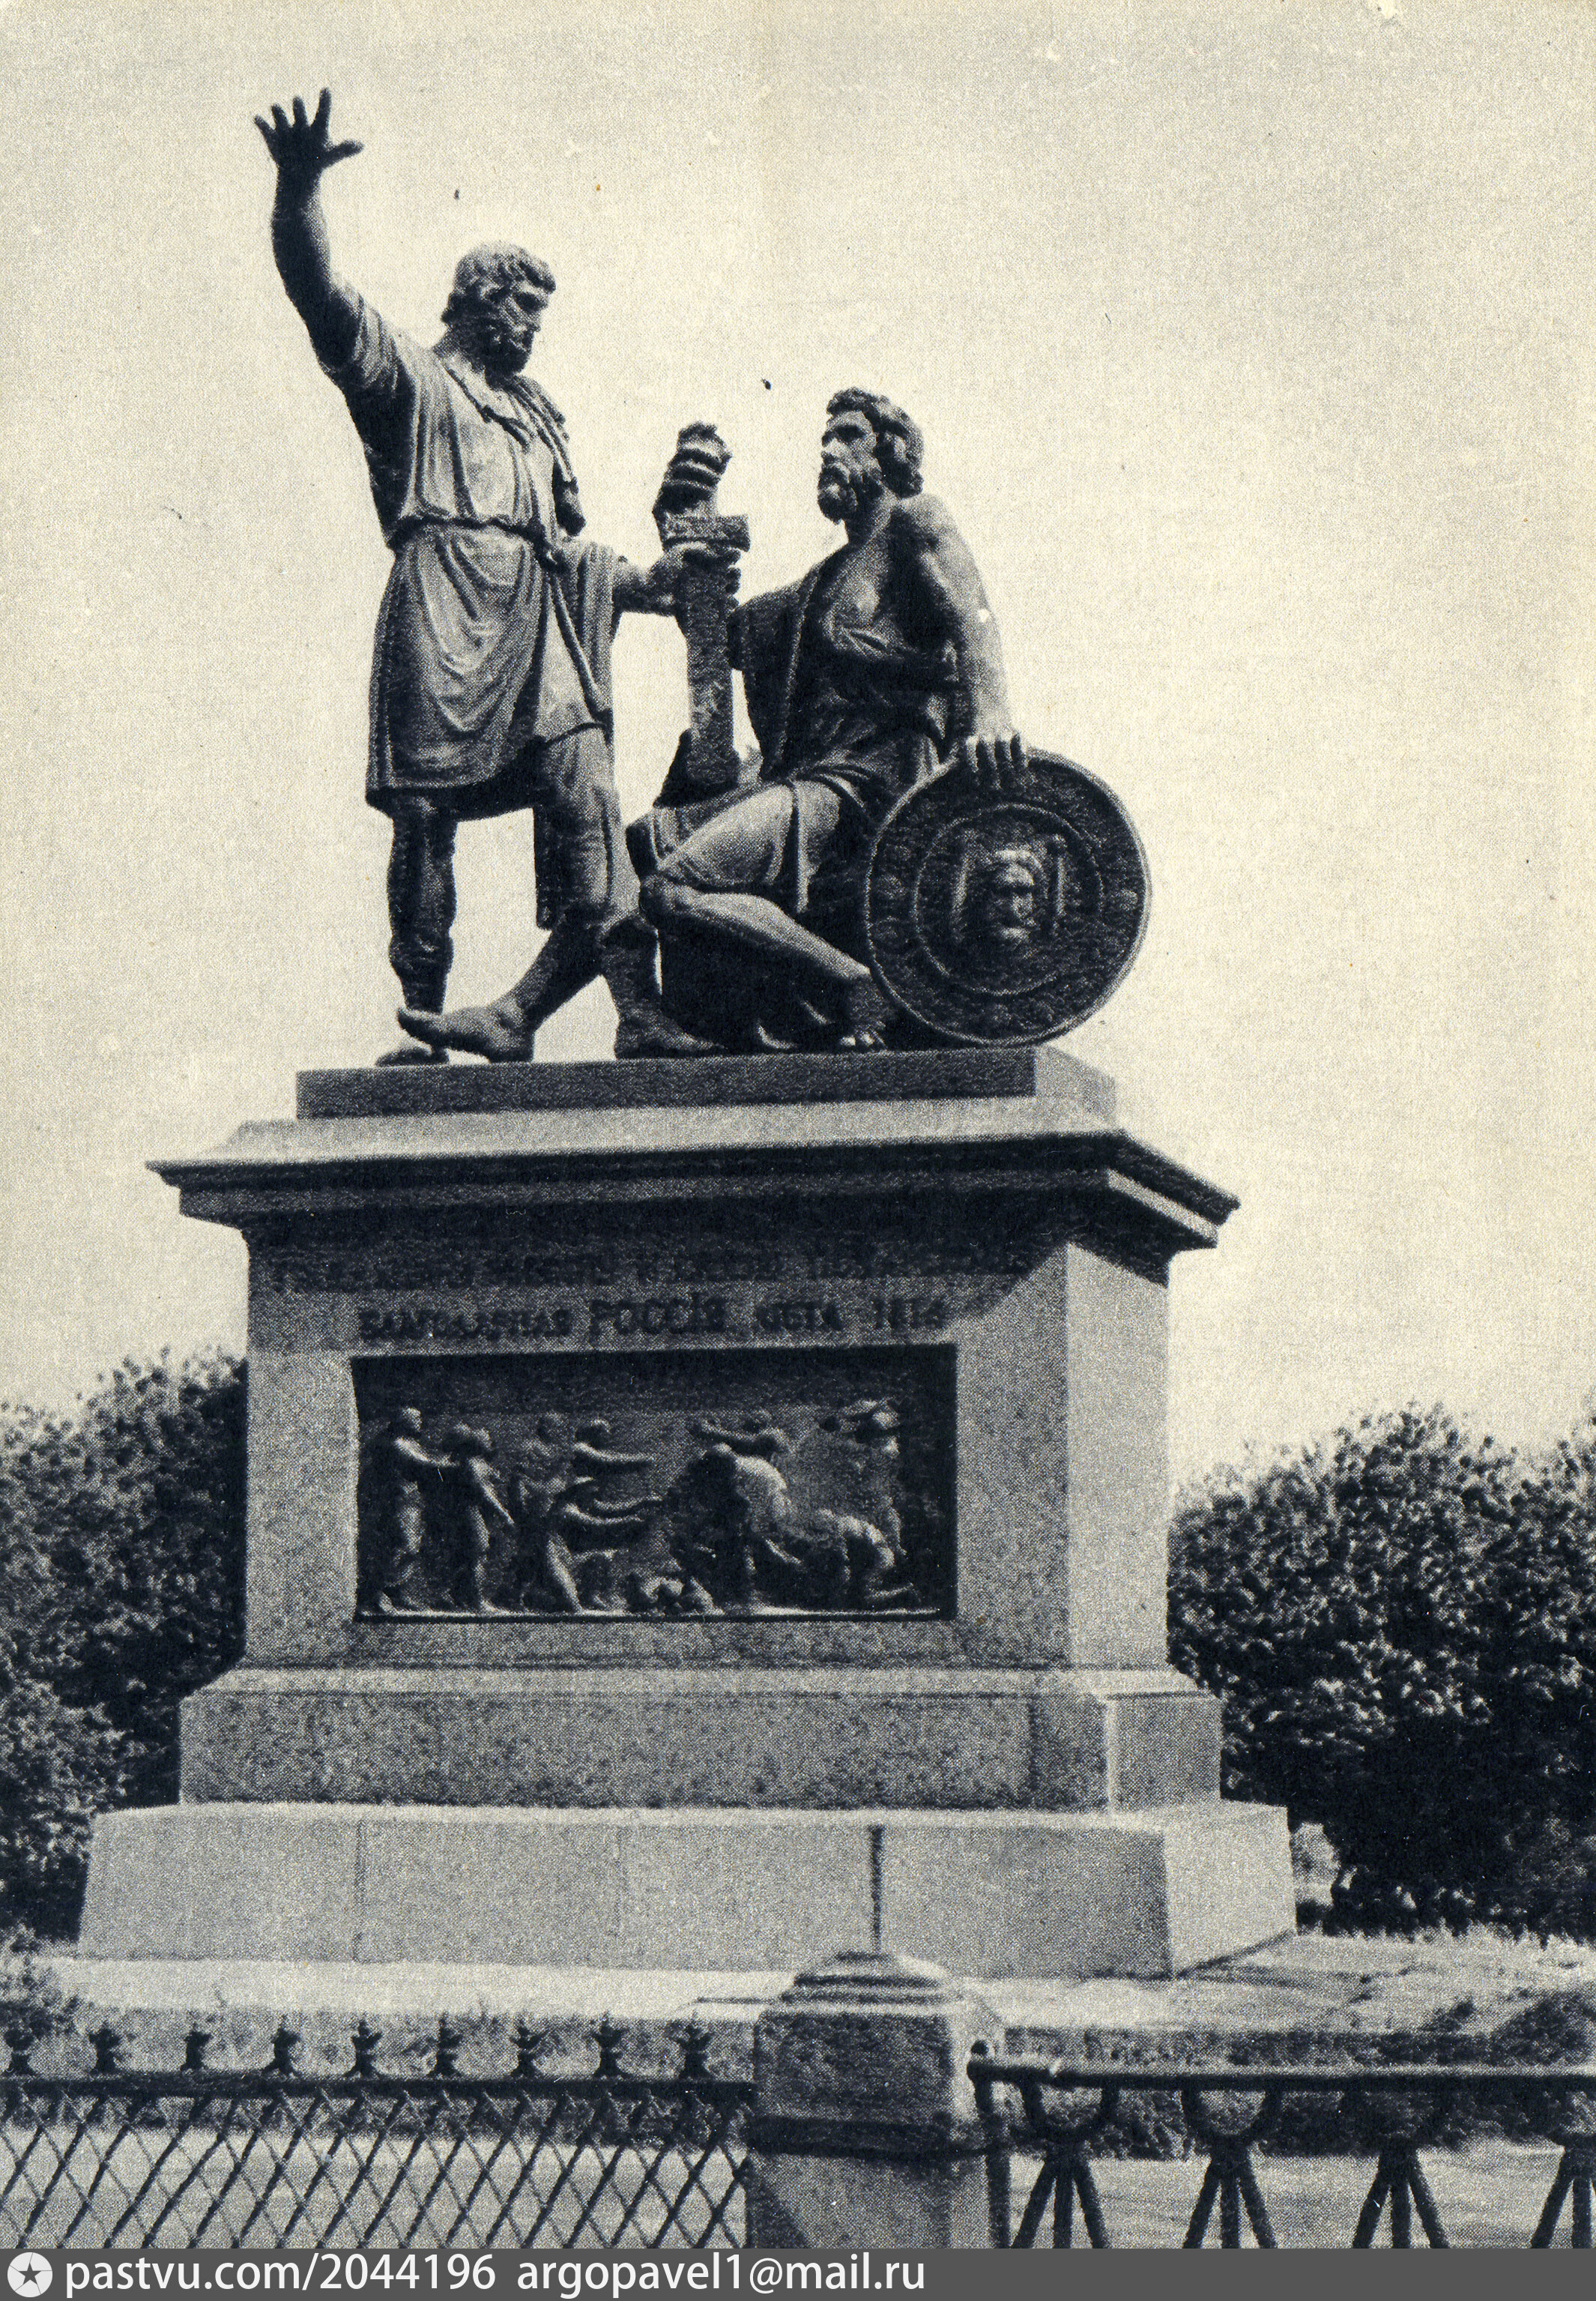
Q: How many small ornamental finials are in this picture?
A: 9